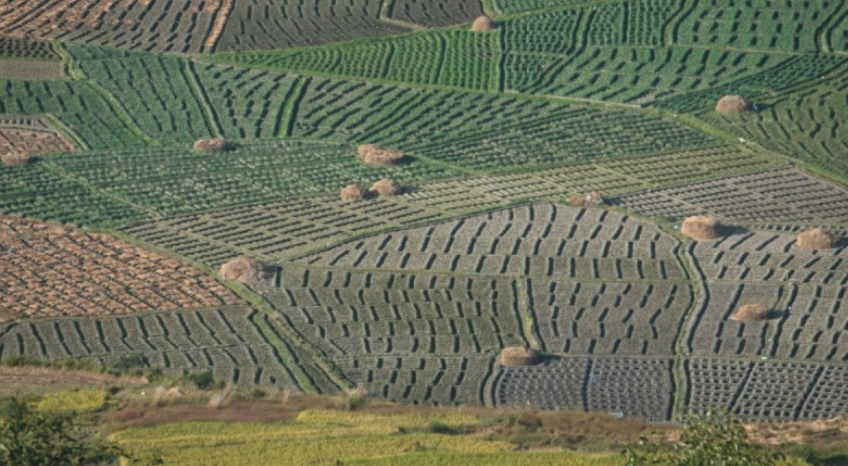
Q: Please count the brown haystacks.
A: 13